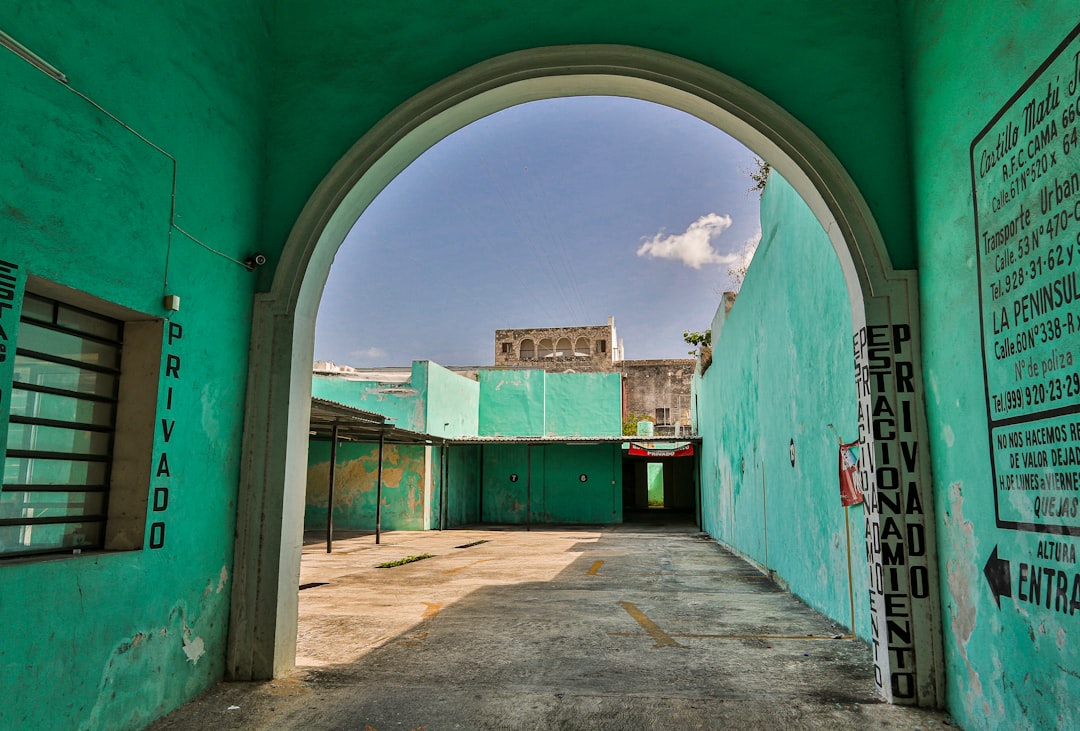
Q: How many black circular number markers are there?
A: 2